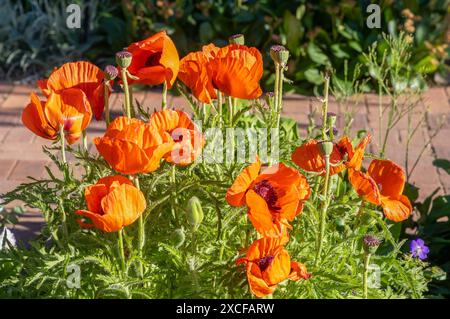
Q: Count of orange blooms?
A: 12